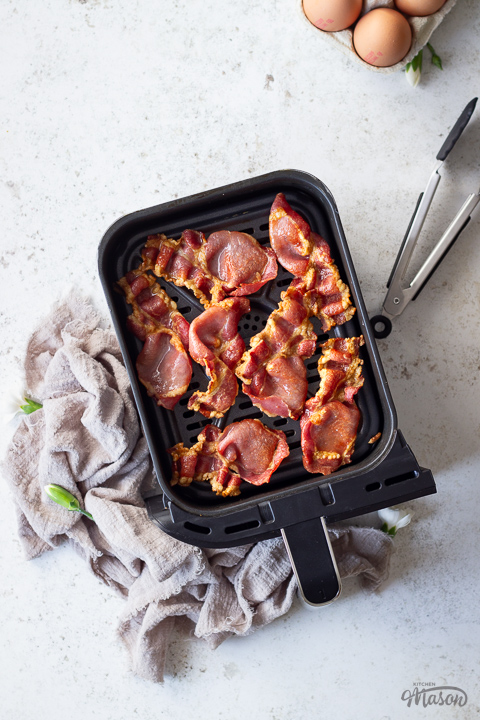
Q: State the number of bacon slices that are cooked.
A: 7